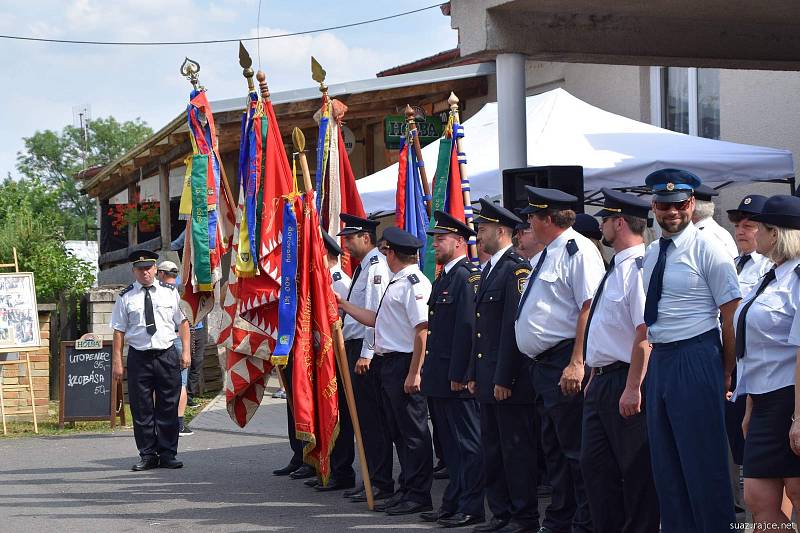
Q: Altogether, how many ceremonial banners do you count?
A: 7